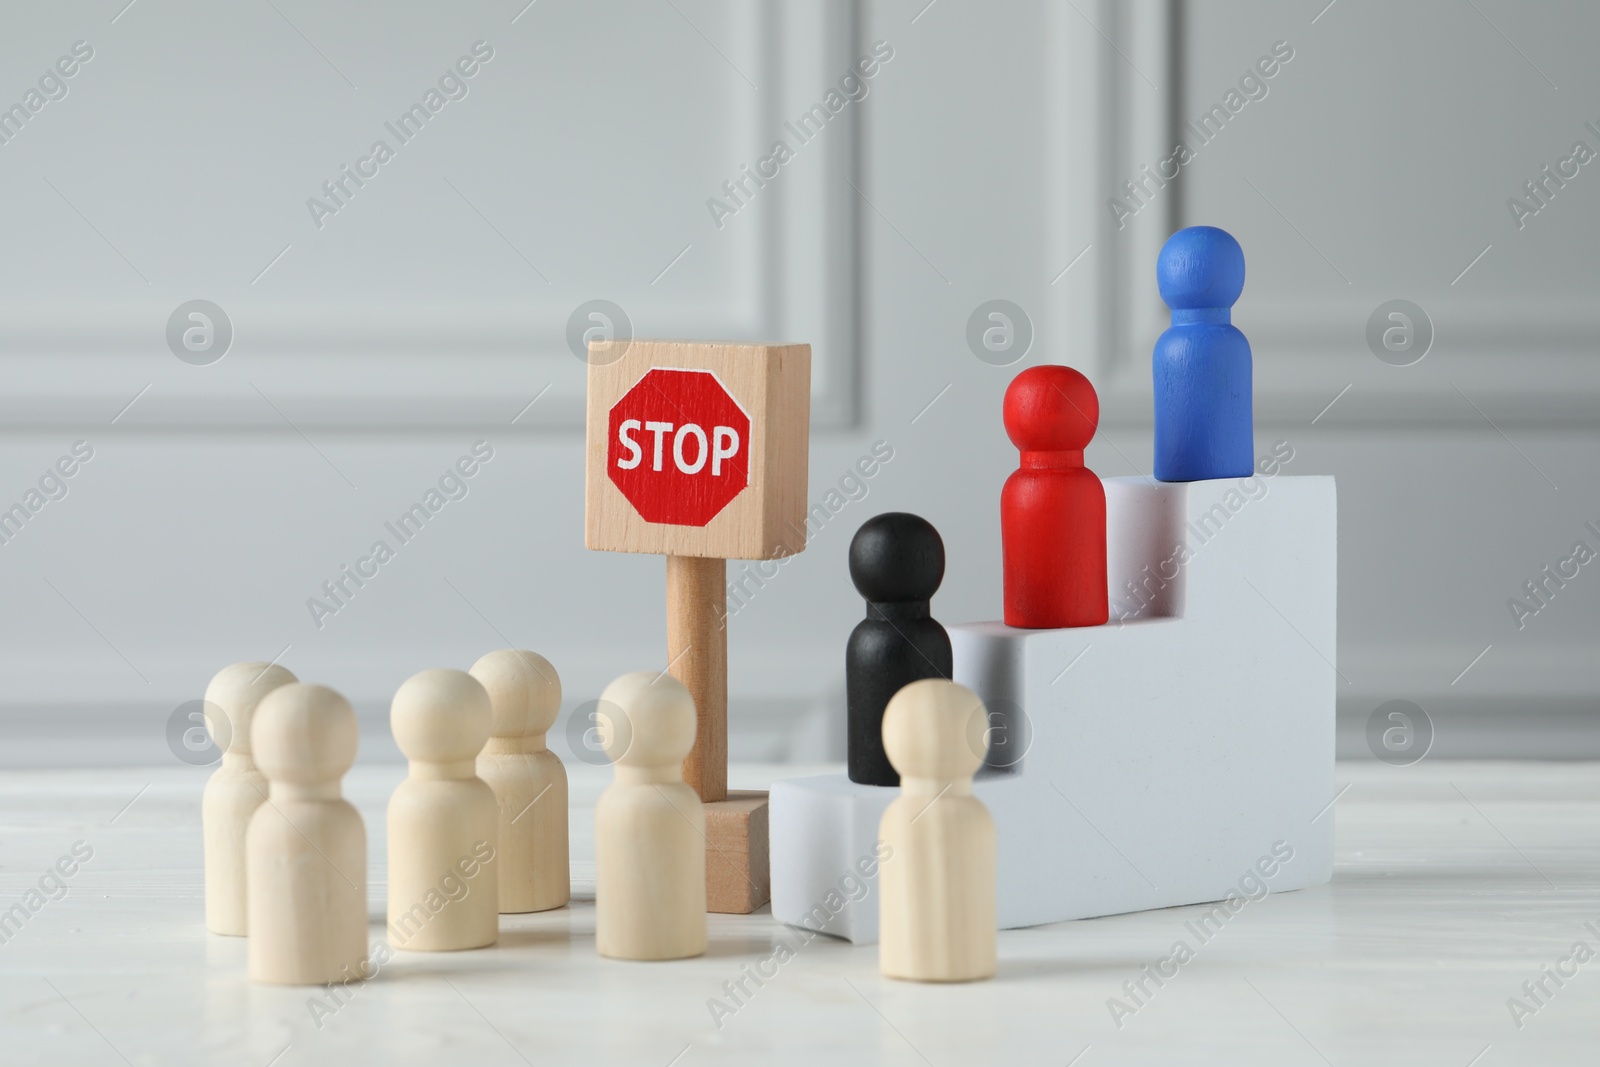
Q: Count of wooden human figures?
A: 9